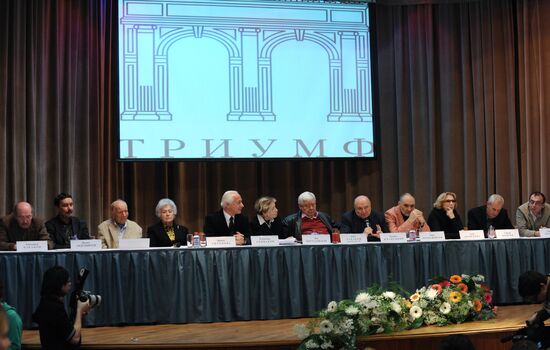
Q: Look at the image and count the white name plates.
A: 12